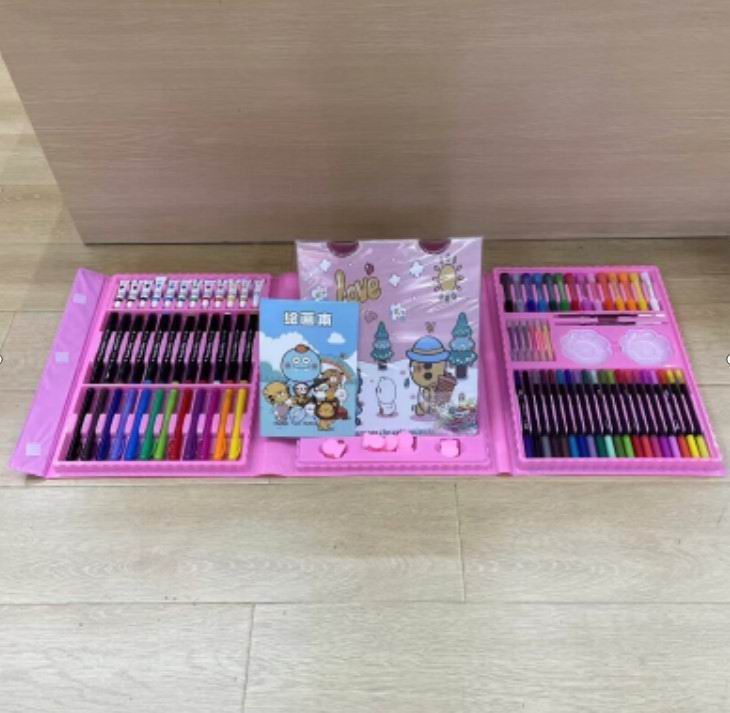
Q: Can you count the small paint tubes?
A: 12